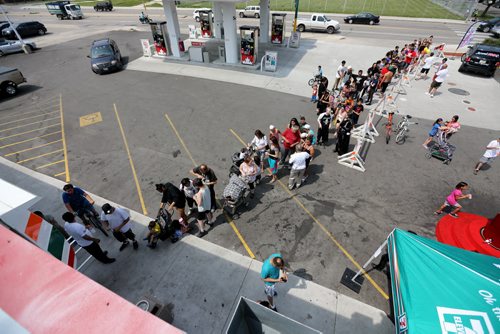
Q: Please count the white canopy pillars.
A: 4